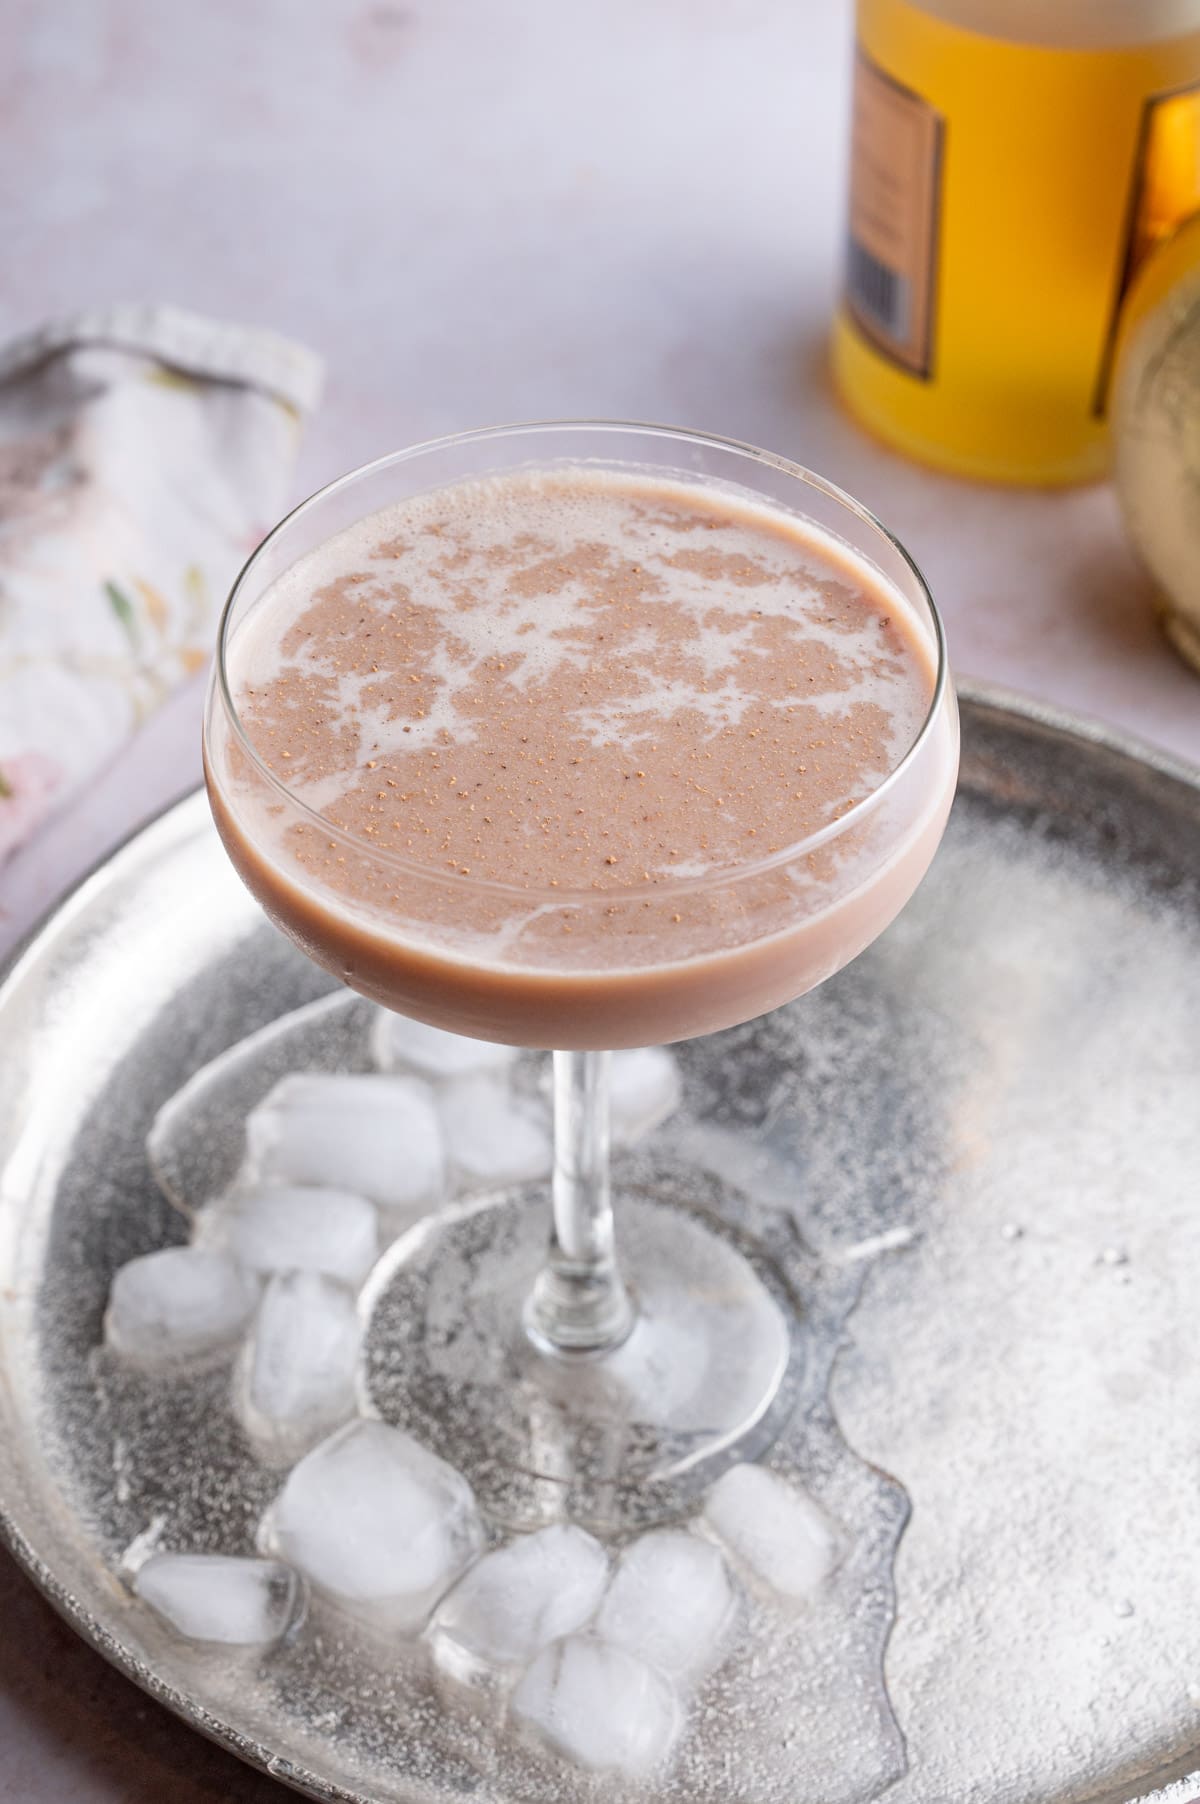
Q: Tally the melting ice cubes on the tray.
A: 13